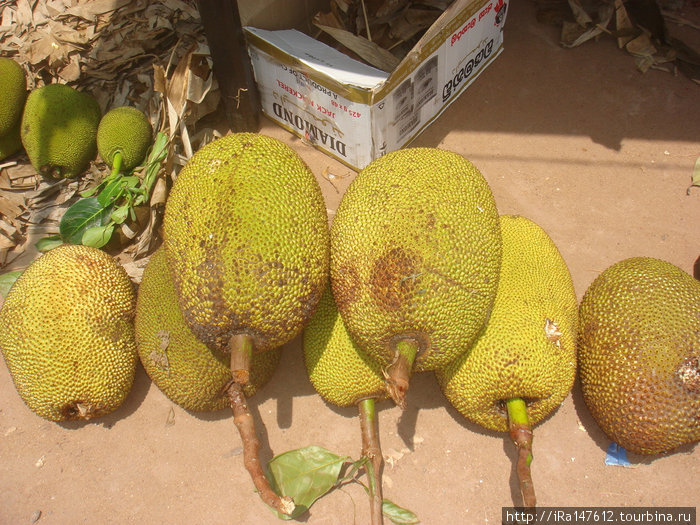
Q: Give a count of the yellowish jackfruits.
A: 7